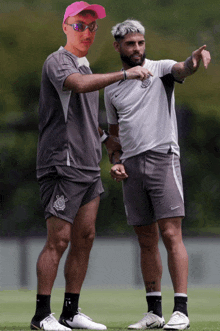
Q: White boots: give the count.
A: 4